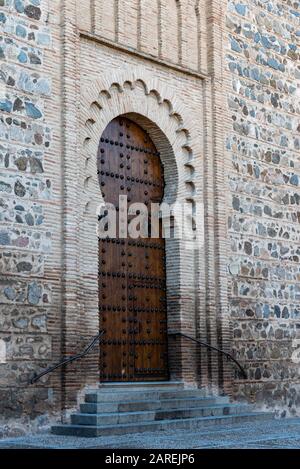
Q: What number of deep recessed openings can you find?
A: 1